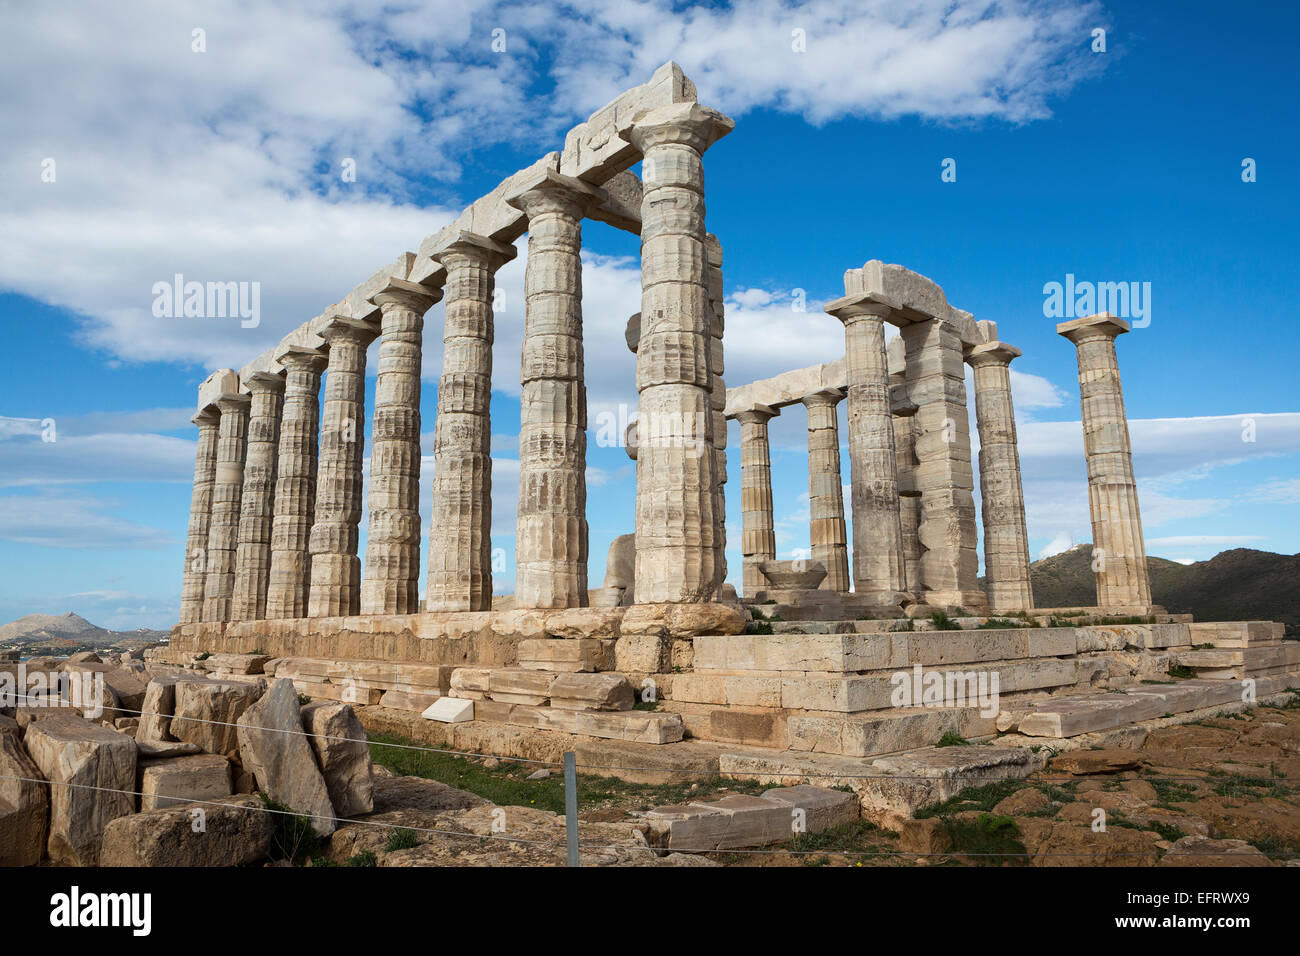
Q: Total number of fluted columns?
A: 15